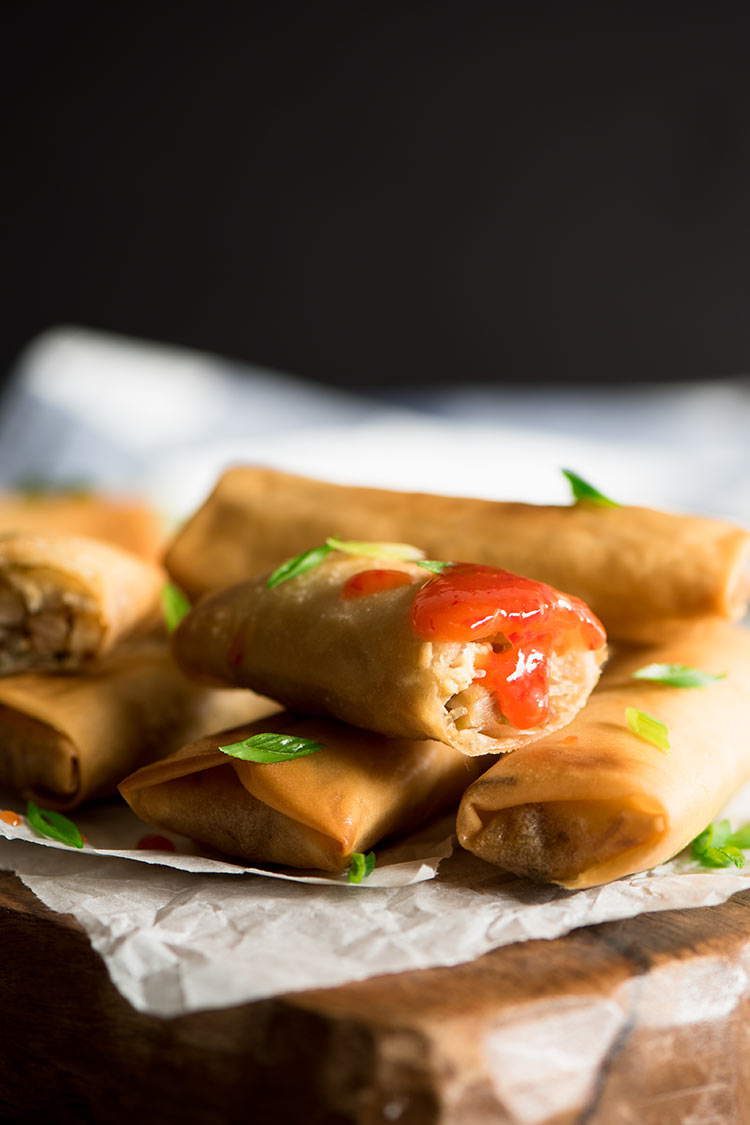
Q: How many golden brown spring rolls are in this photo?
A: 7